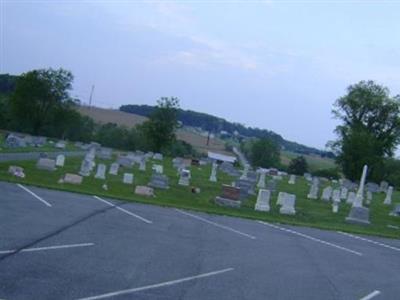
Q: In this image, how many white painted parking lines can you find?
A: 8